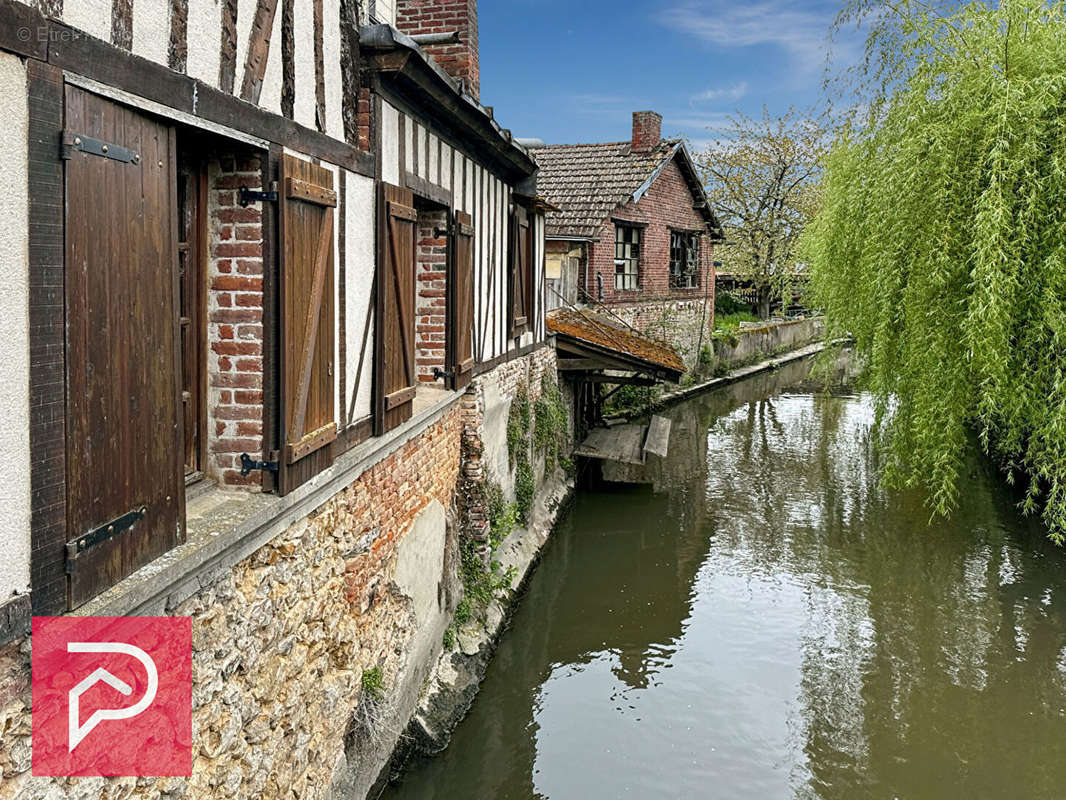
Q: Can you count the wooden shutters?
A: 5